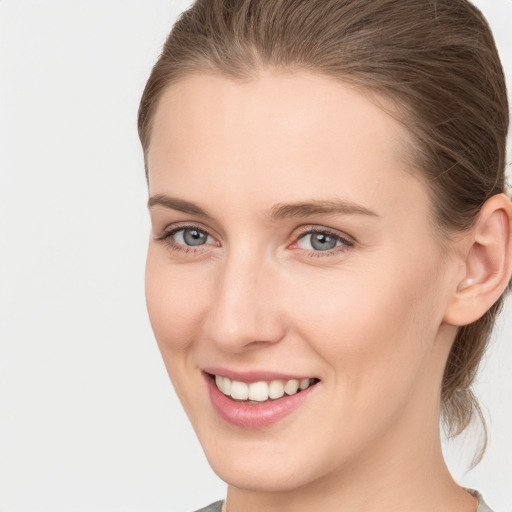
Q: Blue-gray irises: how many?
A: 2